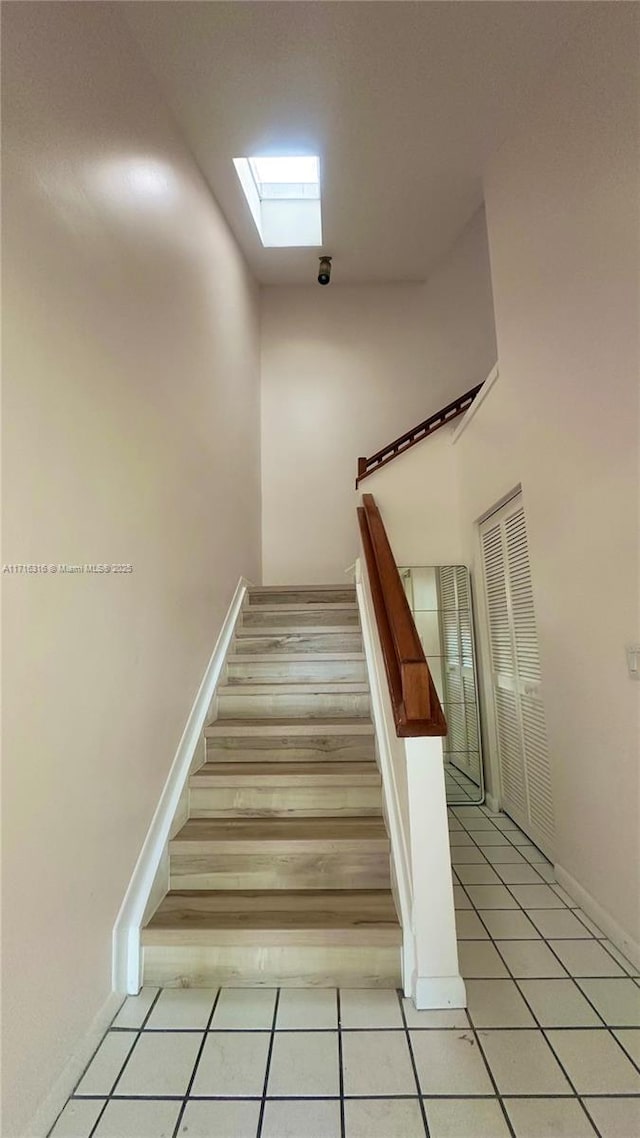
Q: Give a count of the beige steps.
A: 9